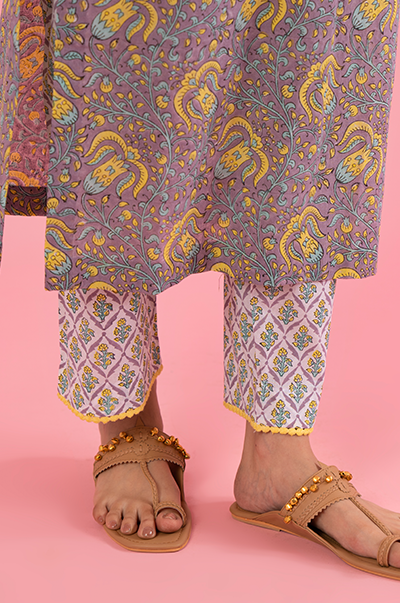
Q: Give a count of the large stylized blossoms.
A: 12